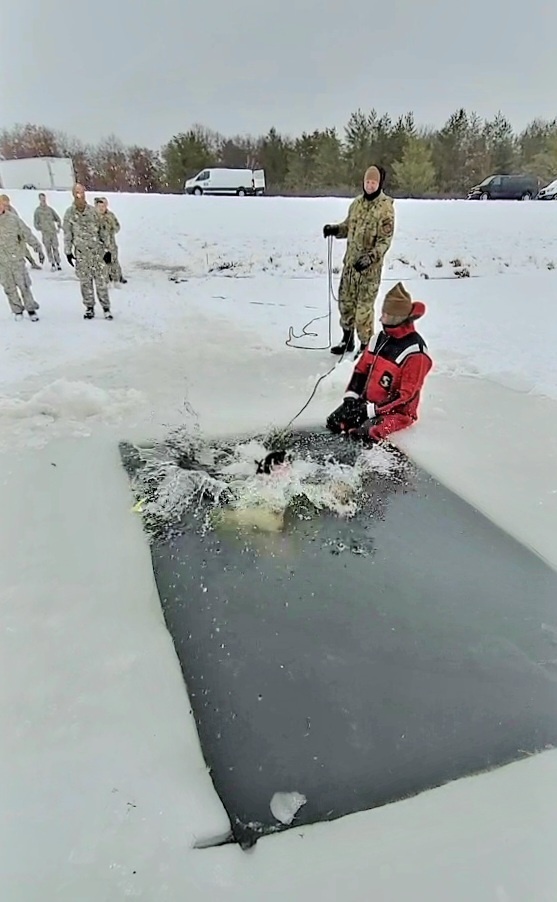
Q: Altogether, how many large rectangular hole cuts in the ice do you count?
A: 1